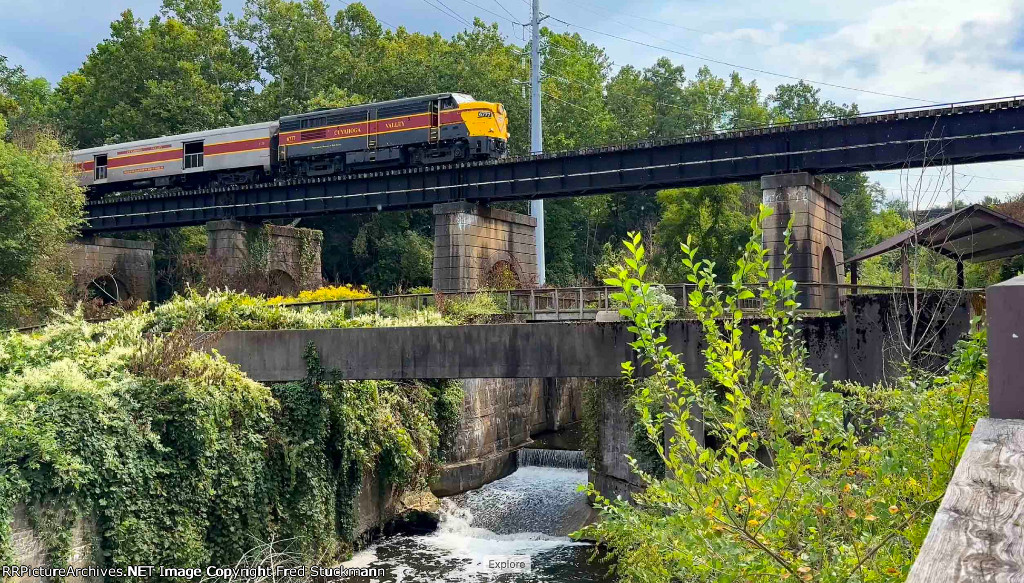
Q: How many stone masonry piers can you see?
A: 4